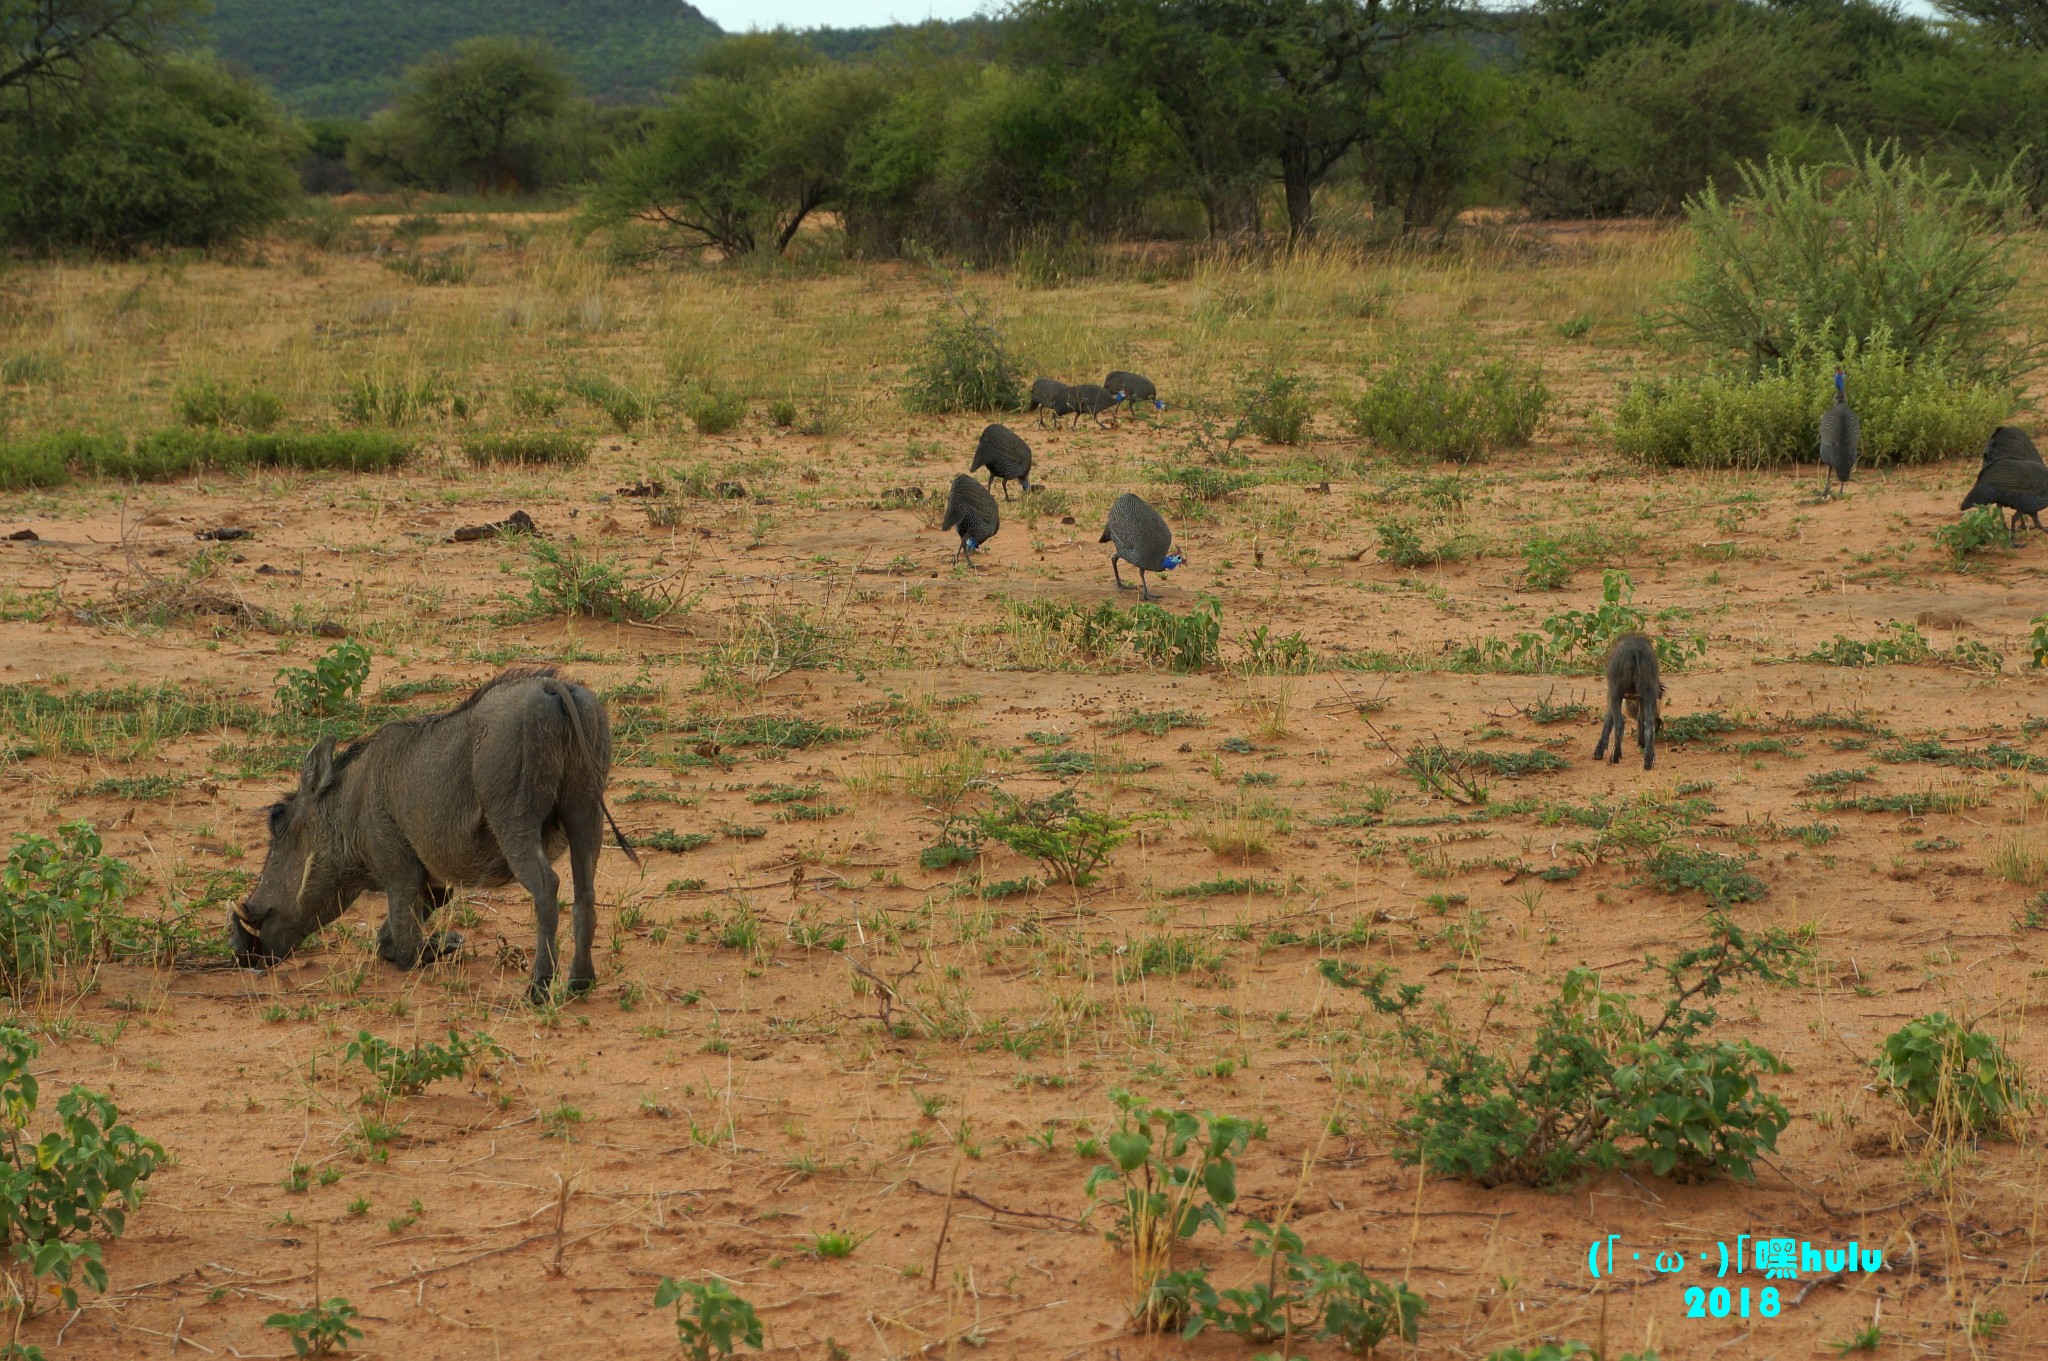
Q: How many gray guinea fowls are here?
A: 9